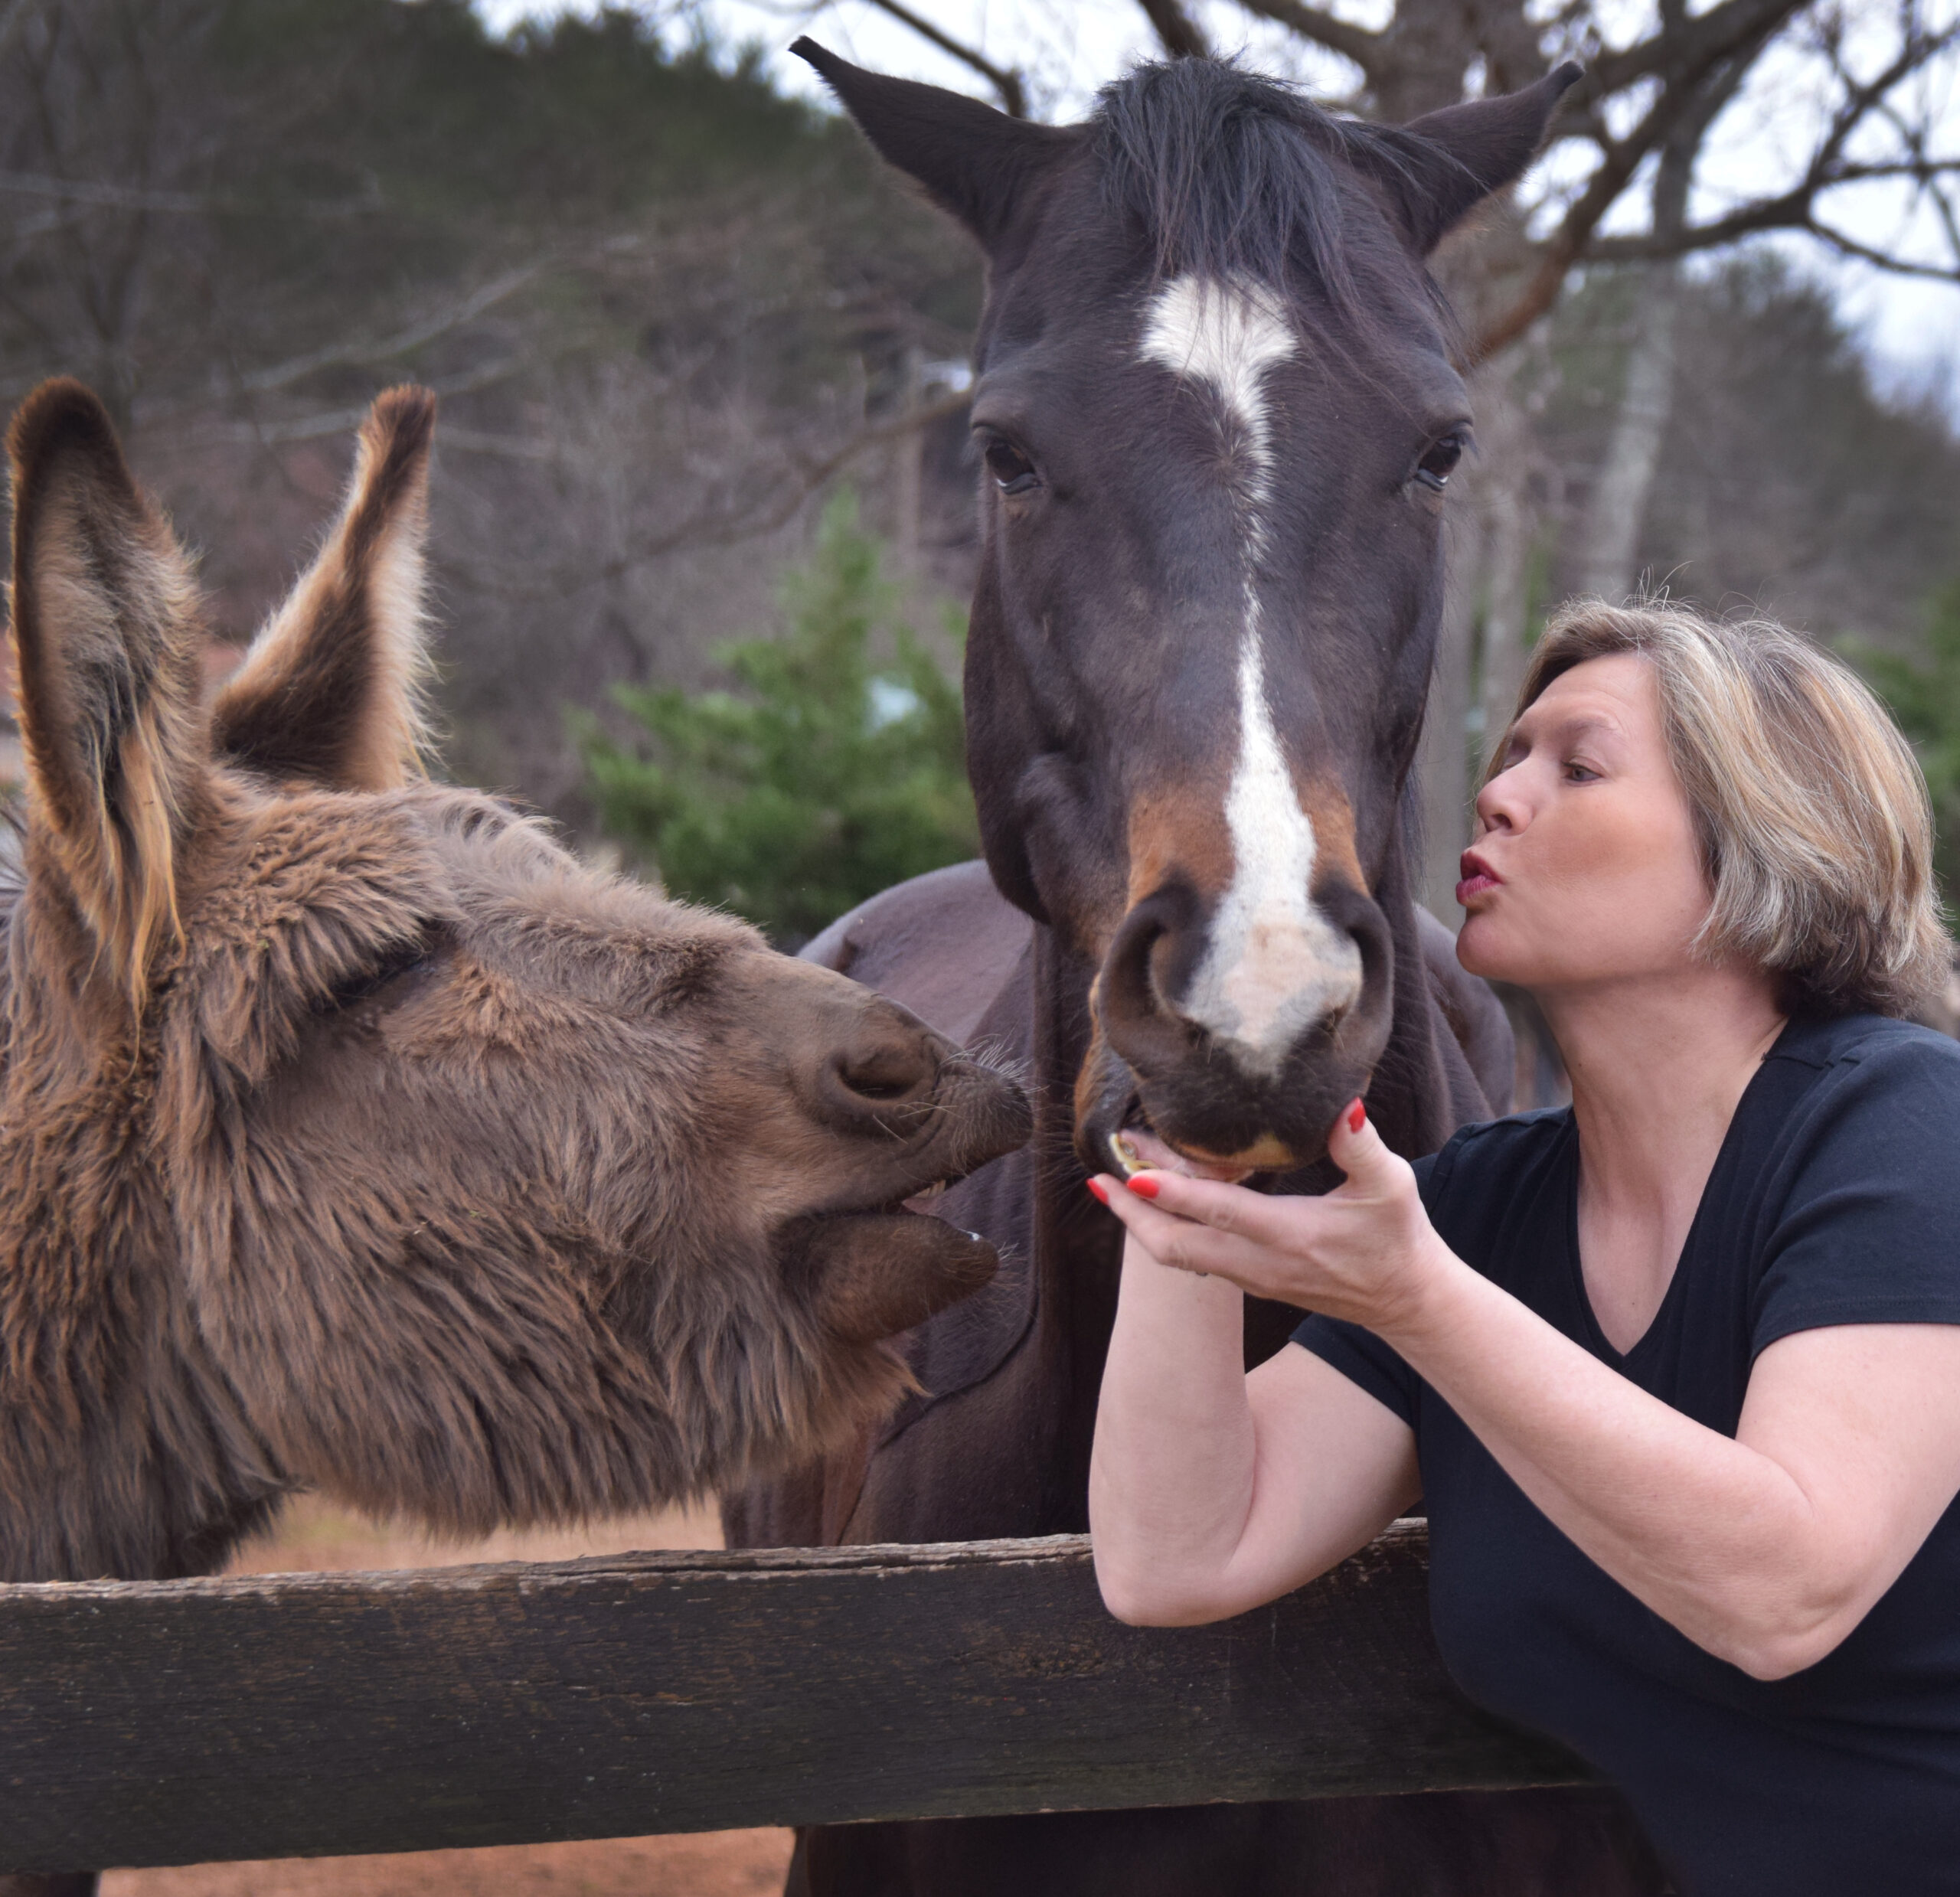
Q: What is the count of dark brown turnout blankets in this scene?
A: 0